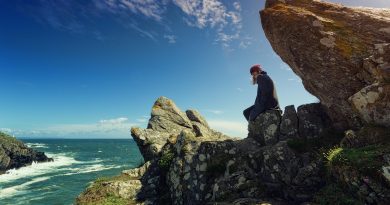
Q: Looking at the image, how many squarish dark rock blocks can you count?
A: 3